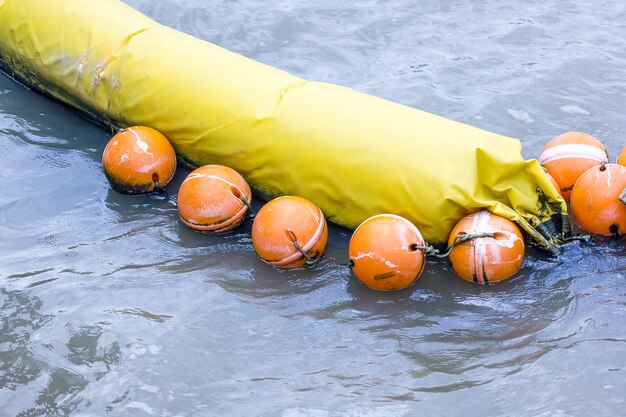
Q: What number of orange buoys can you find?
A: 8